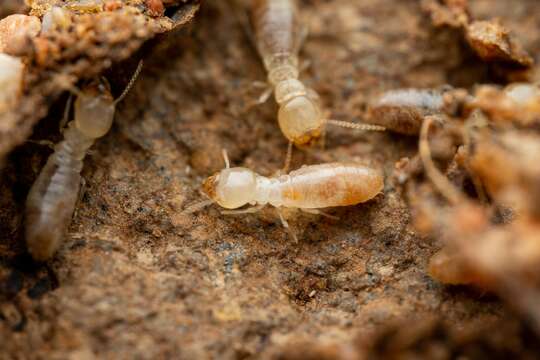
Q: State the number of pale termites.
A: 4